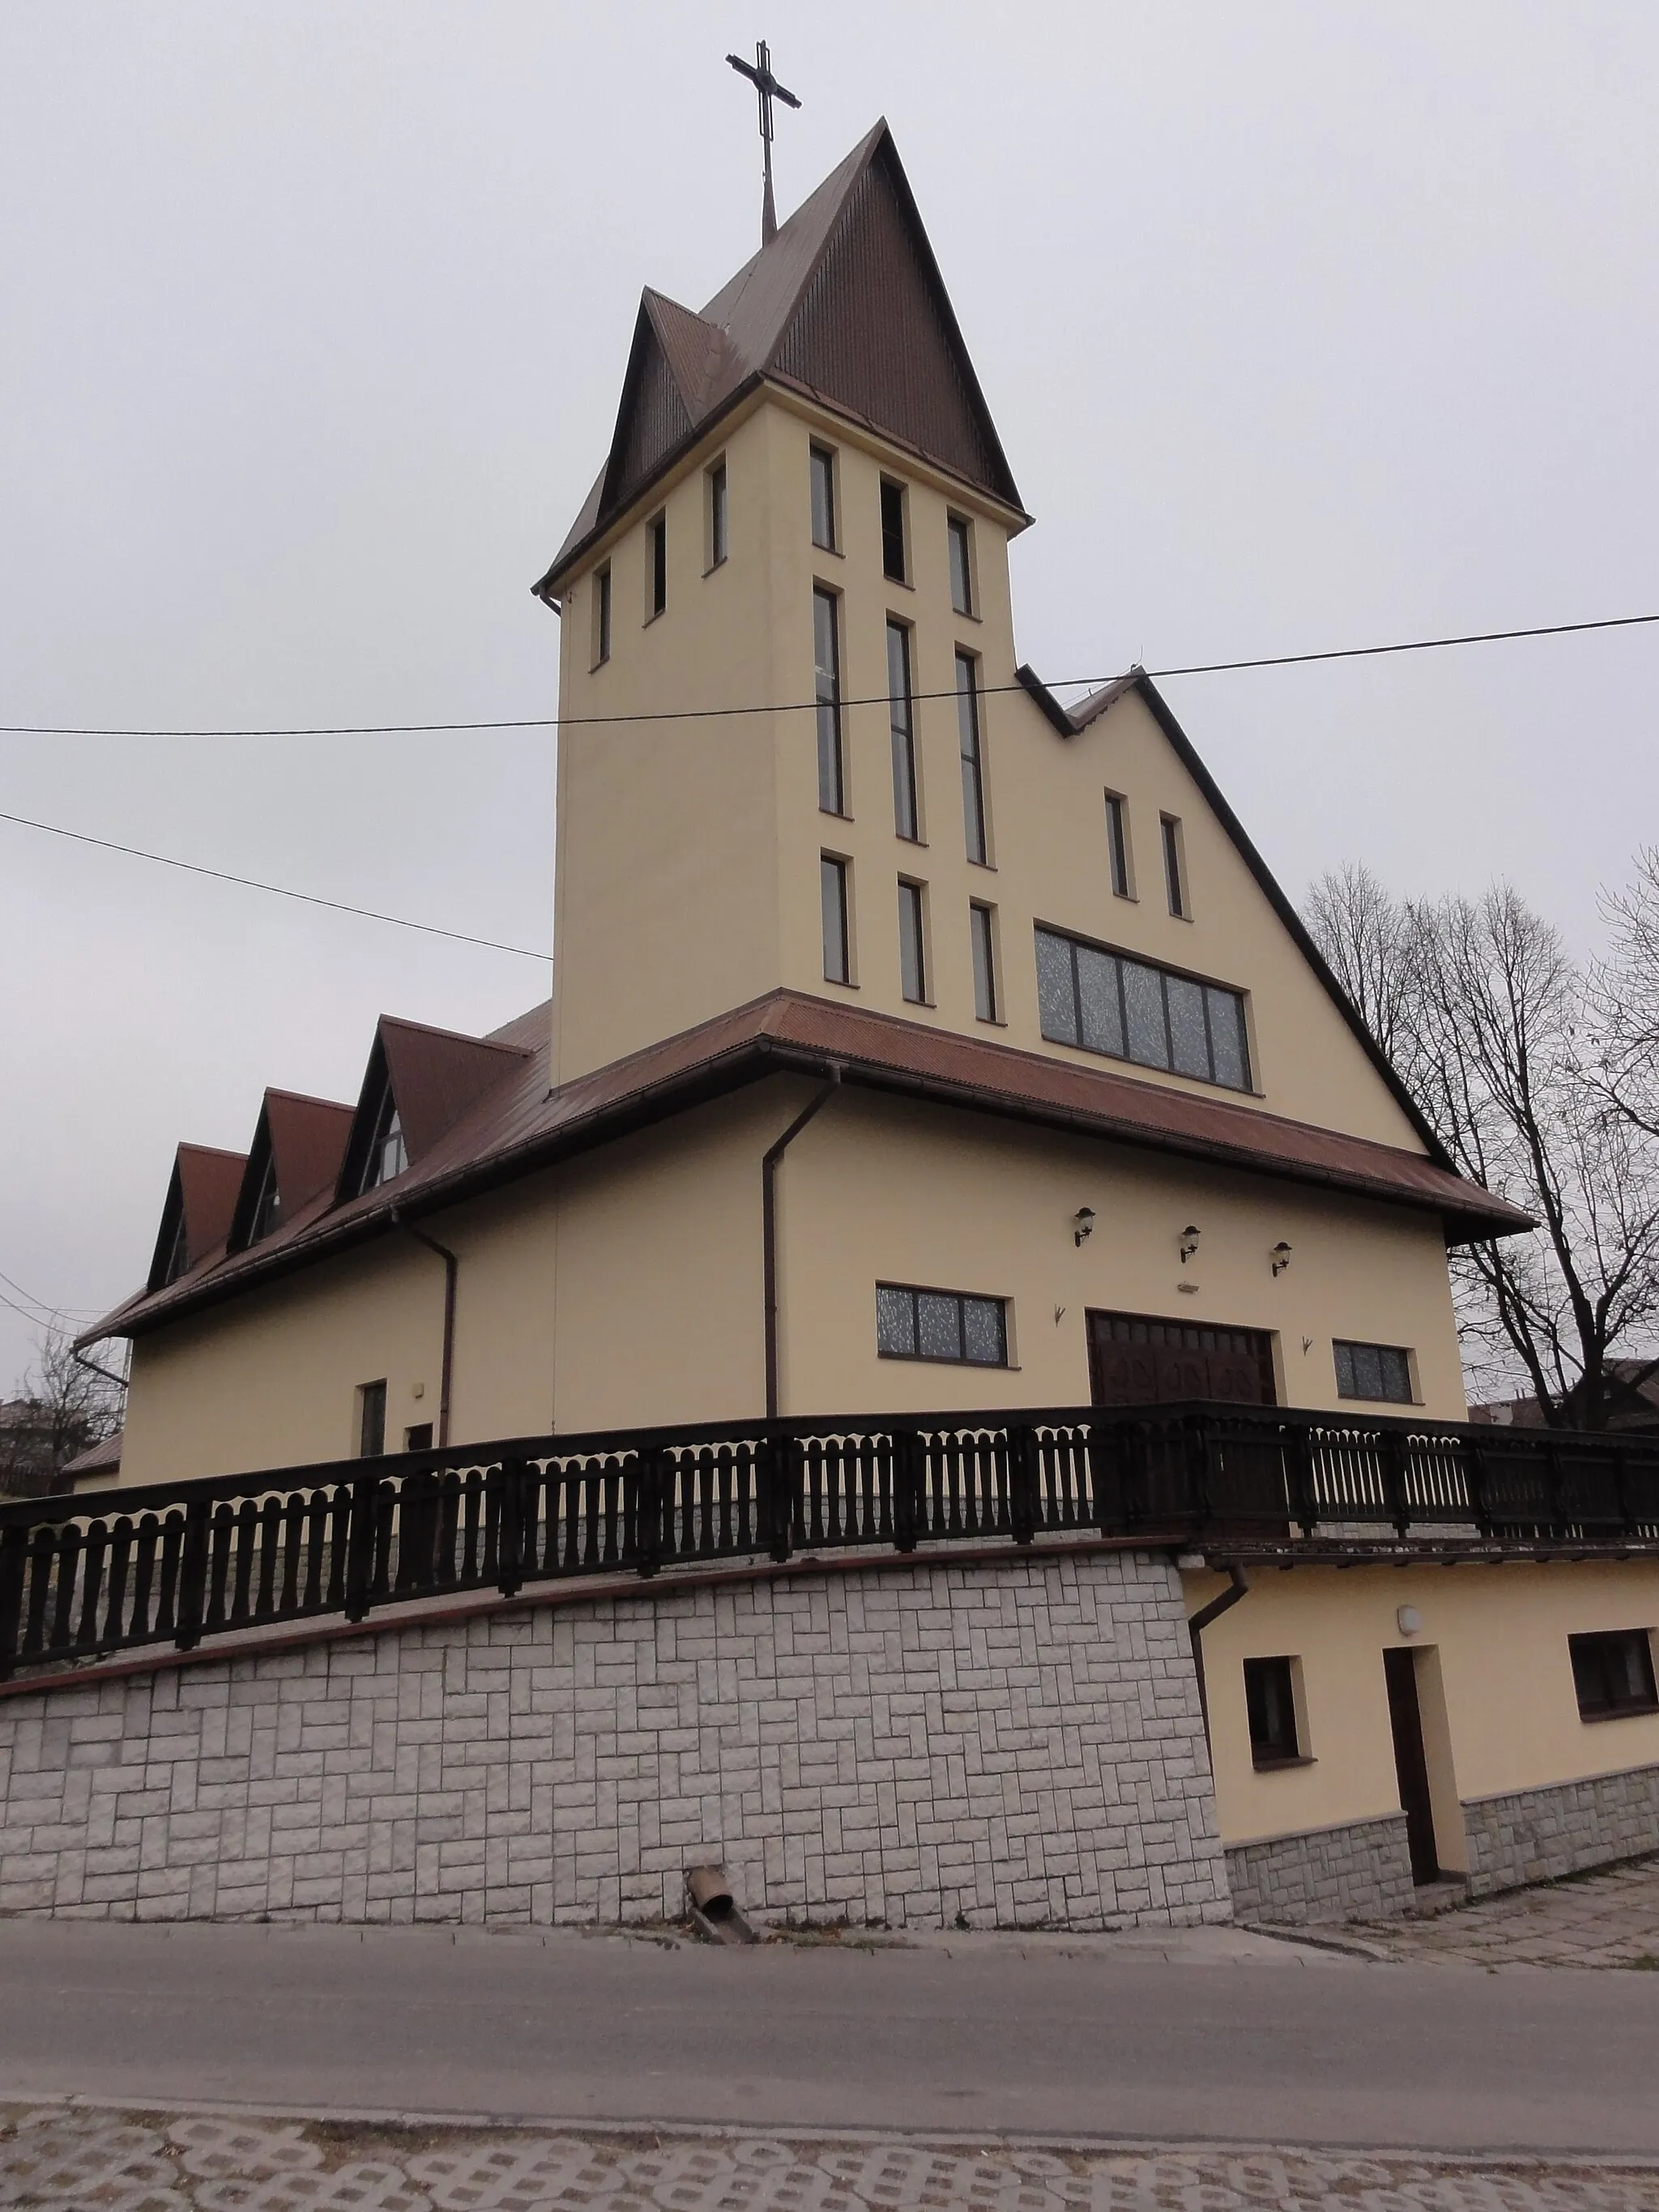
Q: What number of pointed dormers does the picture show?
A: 3